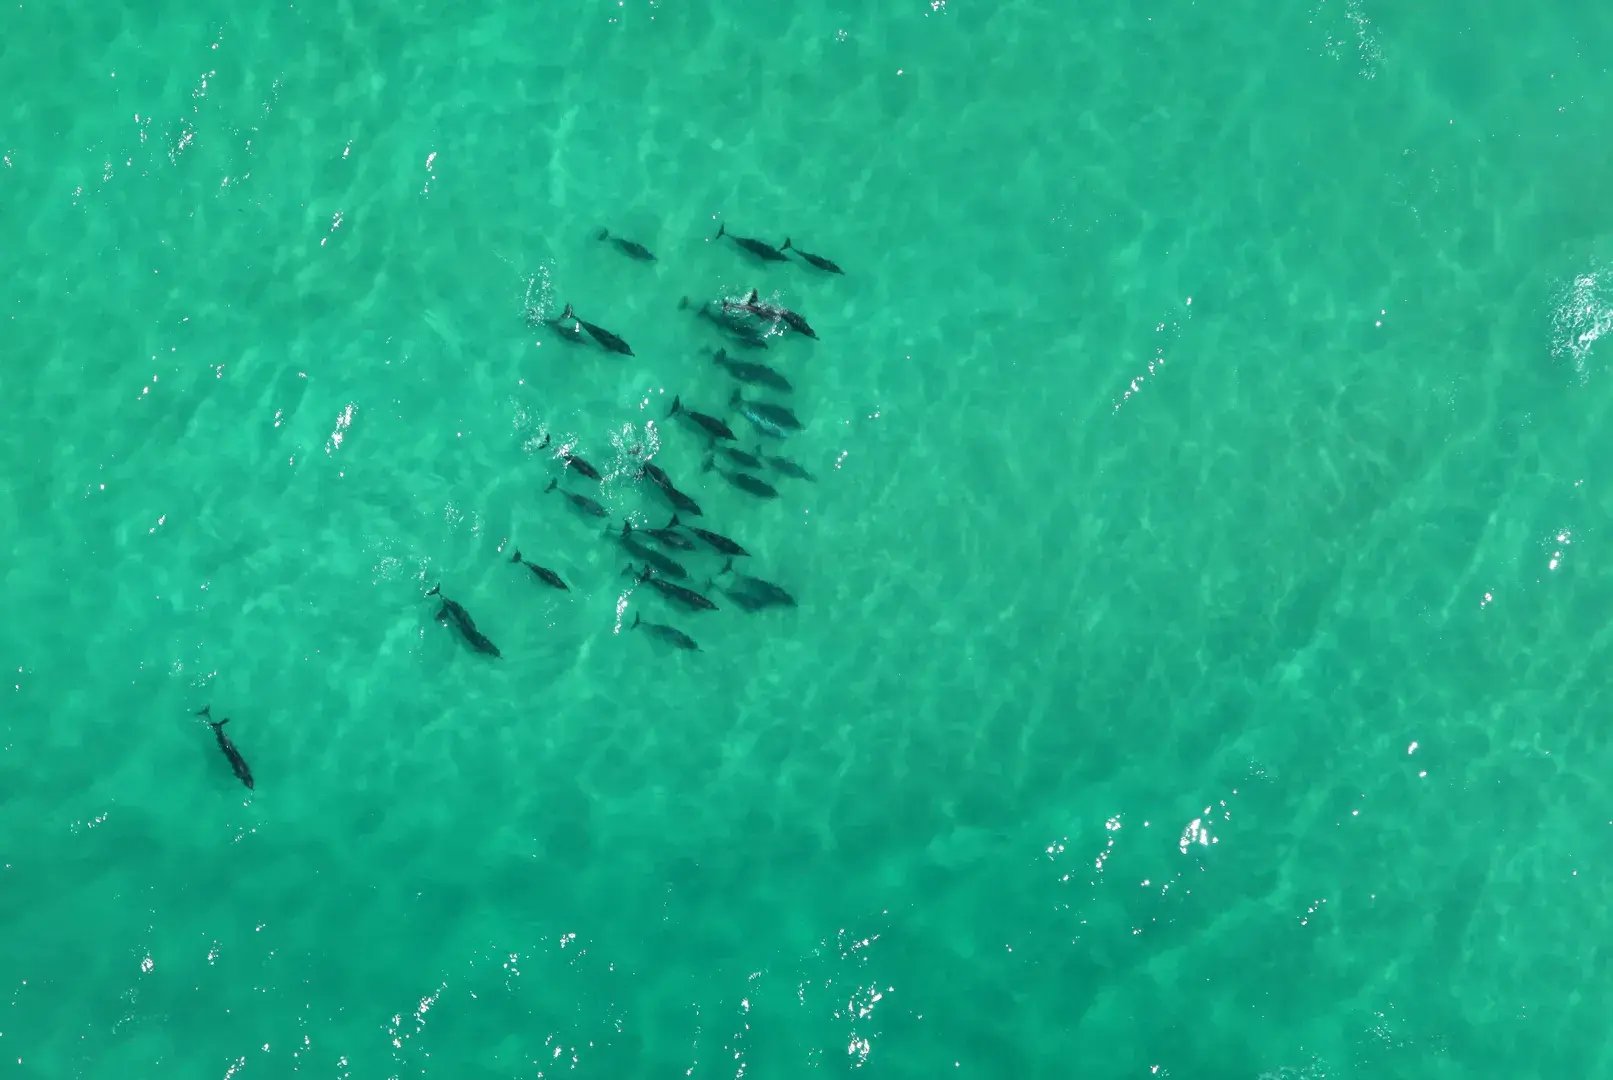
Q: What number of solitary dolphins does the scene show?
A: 1